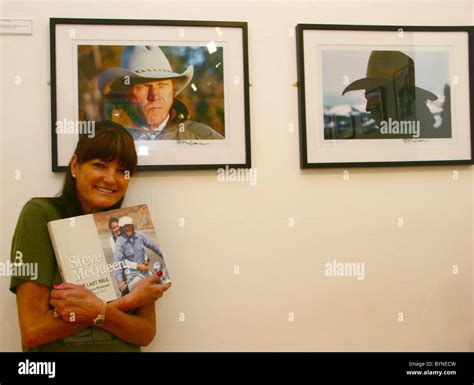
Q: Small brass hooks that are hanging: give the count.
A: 3